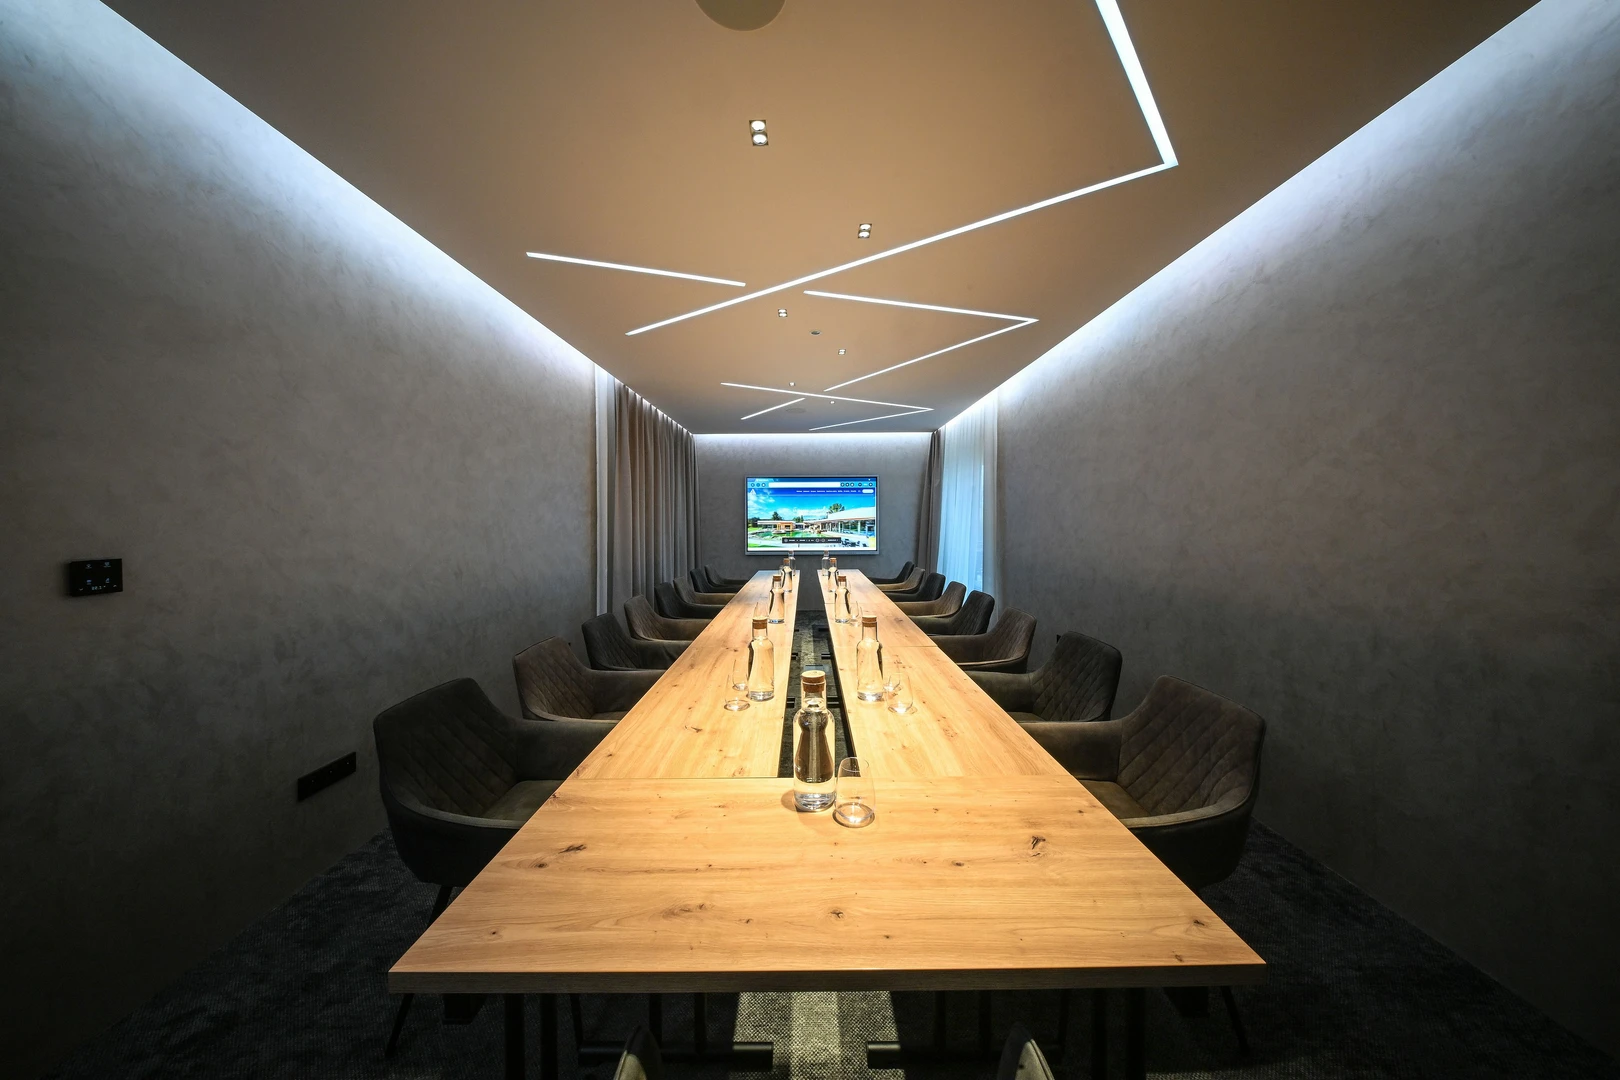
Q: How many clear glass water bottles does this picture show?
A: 9